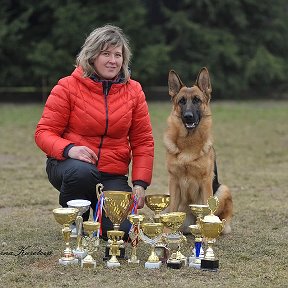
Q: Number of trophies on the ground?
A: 13